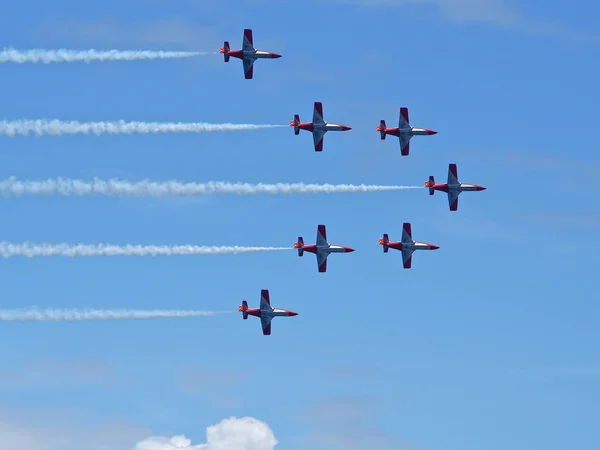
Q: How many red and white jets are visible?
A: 7